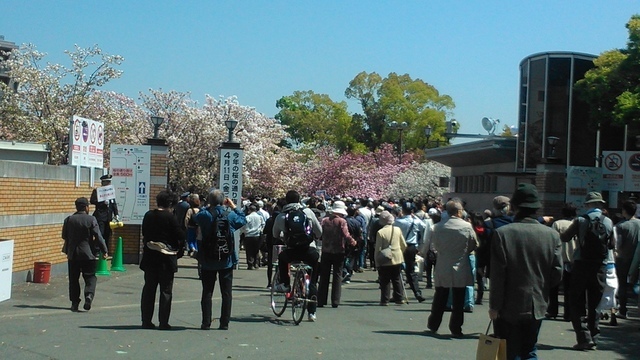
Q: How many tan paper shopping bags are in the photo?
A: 1